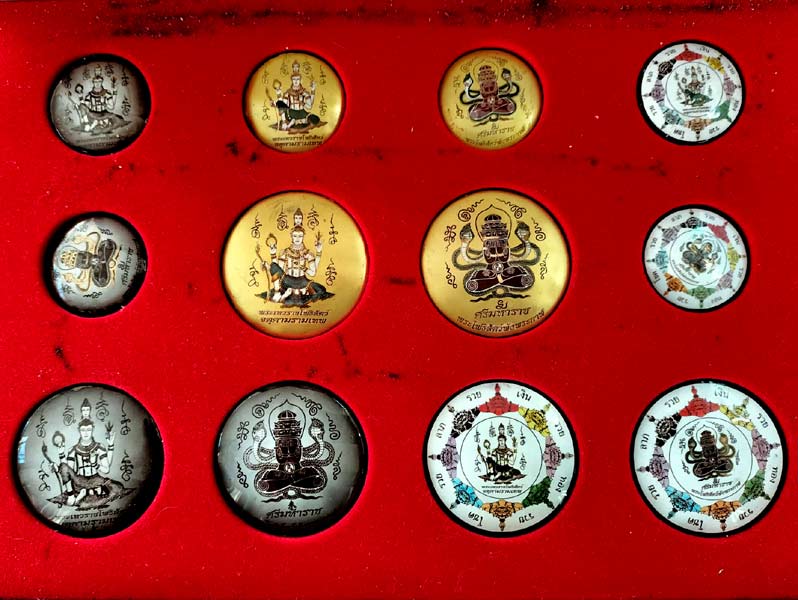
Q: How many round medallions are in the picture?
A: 12